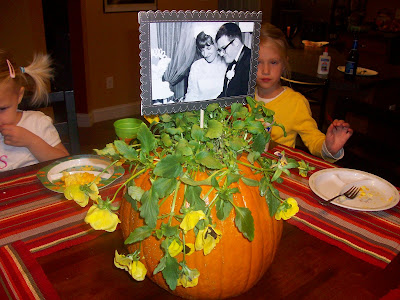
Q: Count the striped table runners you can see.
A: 3